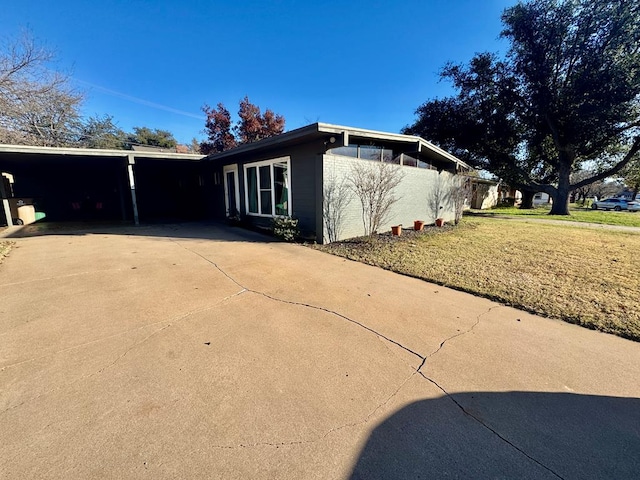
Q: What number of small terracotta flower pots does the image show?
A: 3